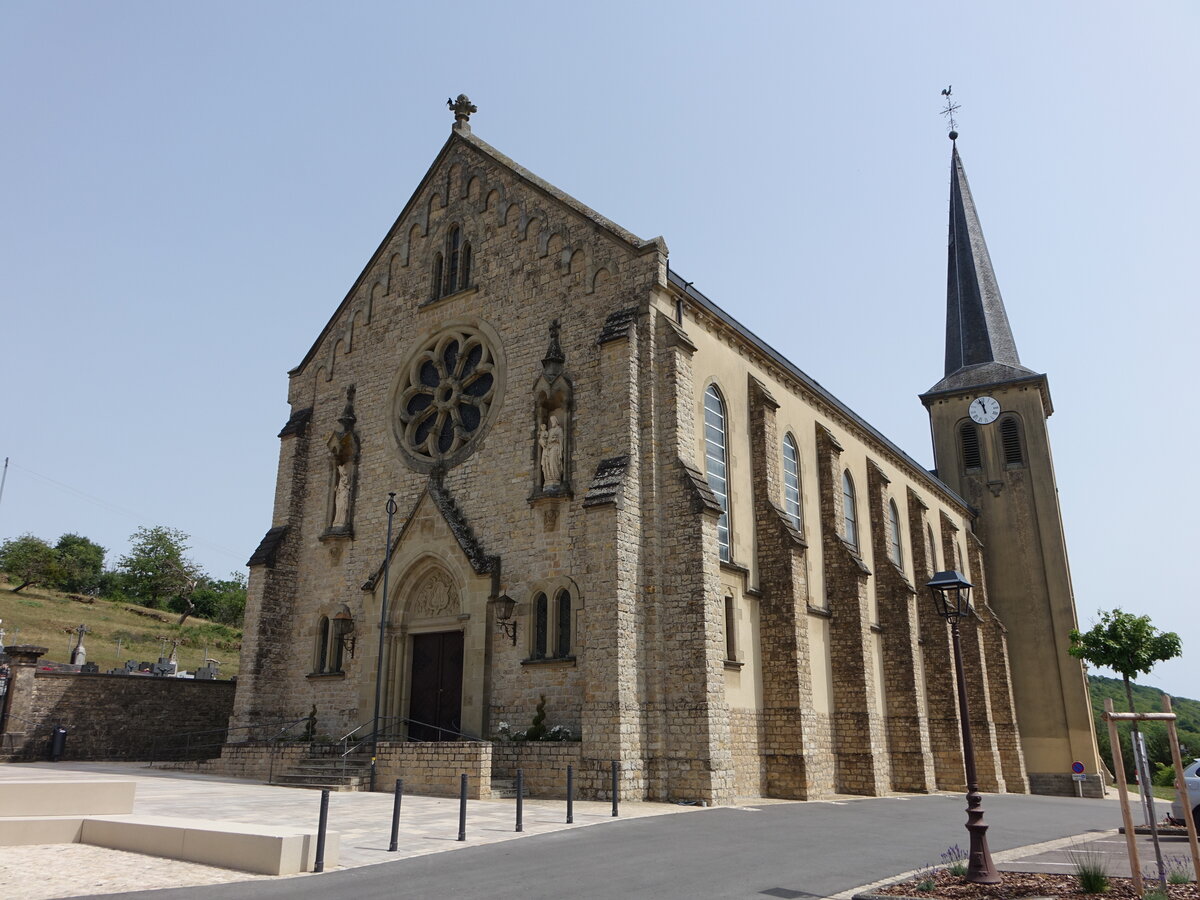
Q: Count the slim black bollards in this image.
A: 6